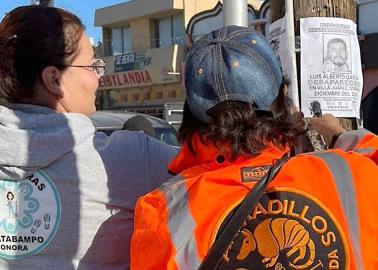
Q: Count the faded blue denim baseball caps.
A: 1